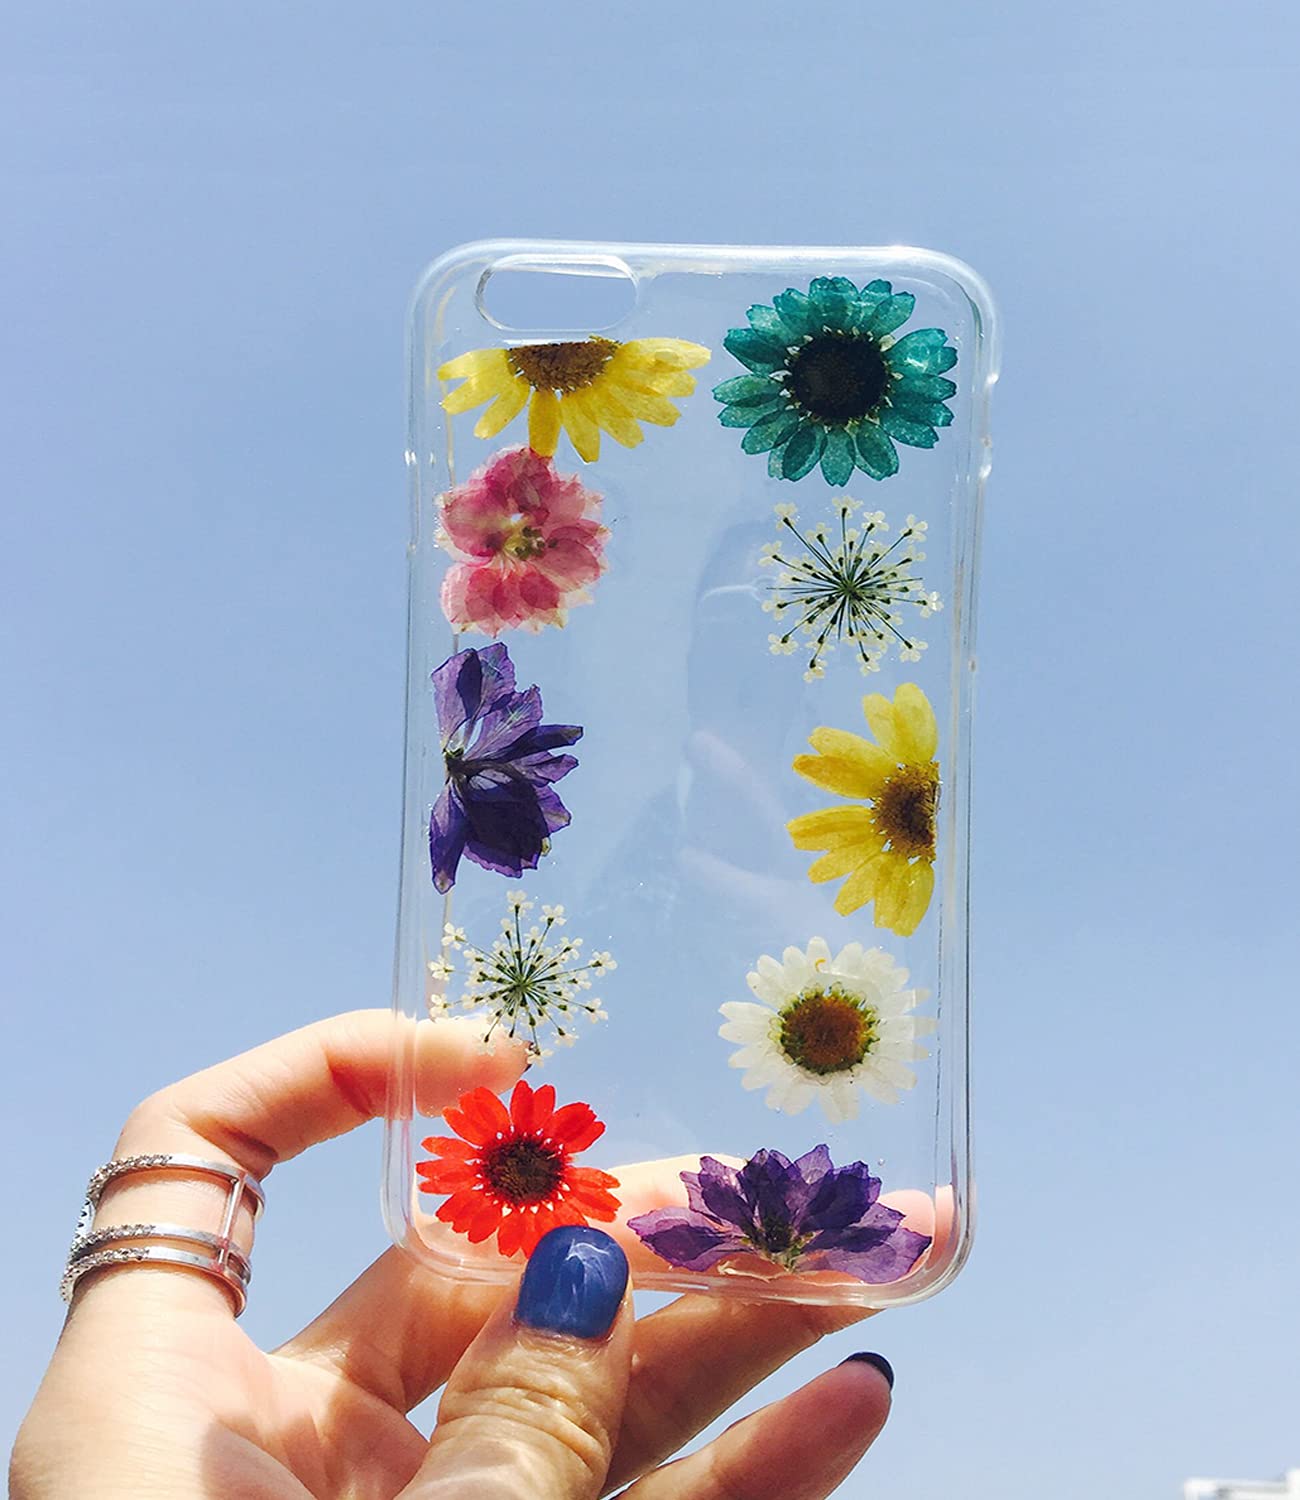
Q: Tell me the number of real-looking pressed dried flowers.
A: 10